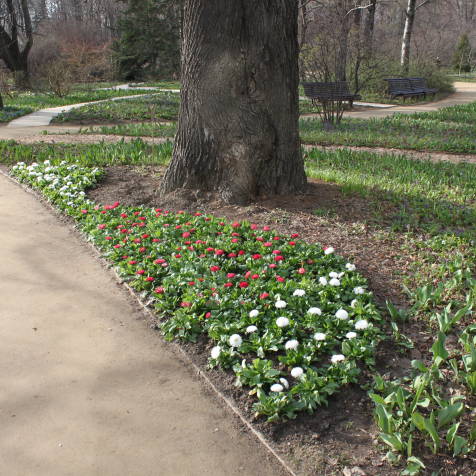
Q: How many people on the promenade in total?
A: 0